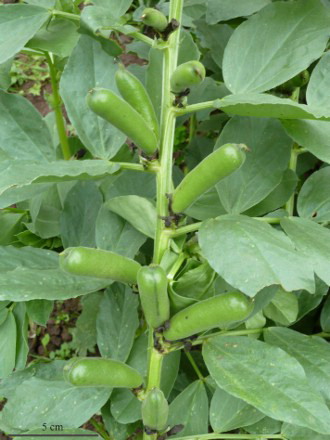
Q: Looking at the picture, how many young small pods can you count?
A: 3